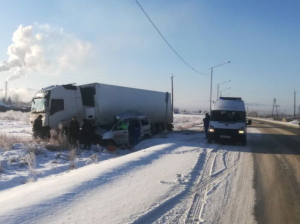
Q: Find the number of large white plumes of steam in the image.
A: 1